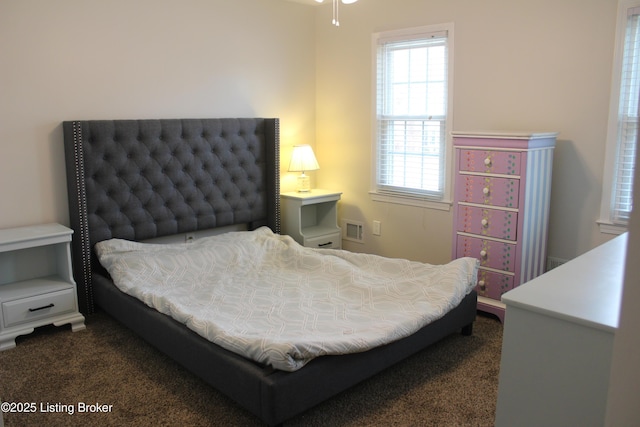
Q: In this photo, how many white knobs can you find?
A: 5